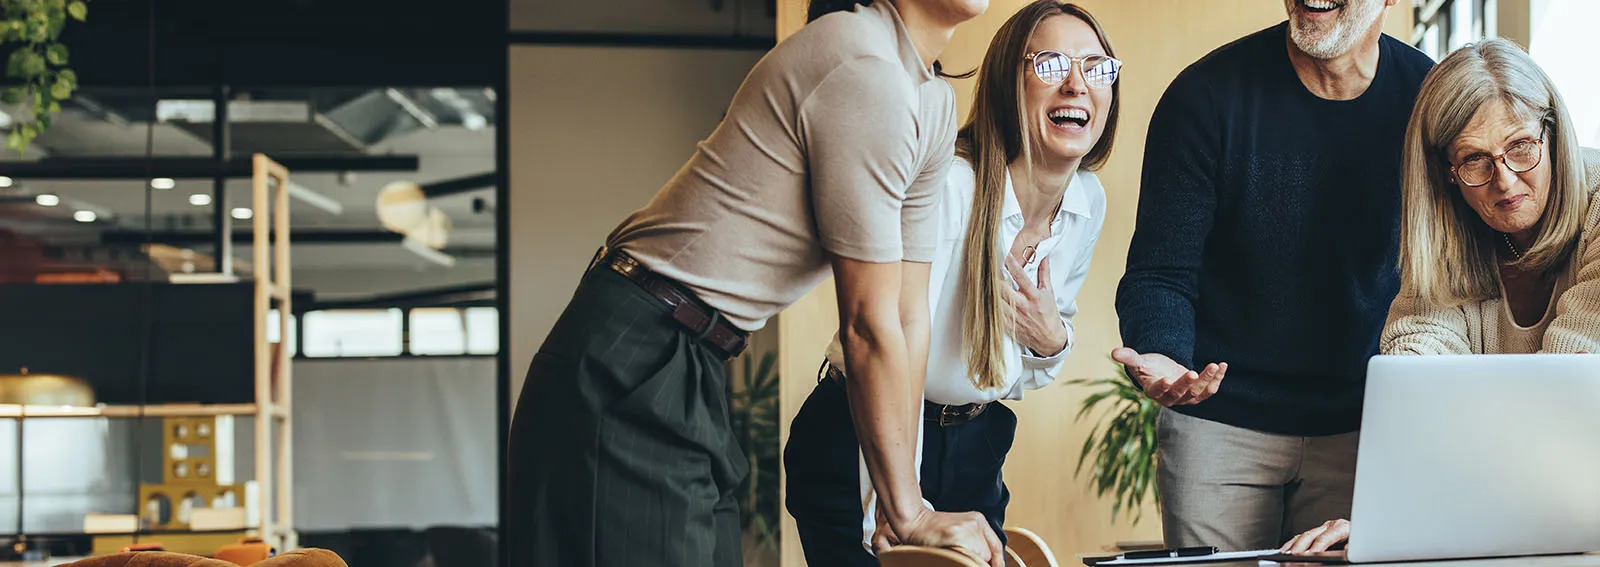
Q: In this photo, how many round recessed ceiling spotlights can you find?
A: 6